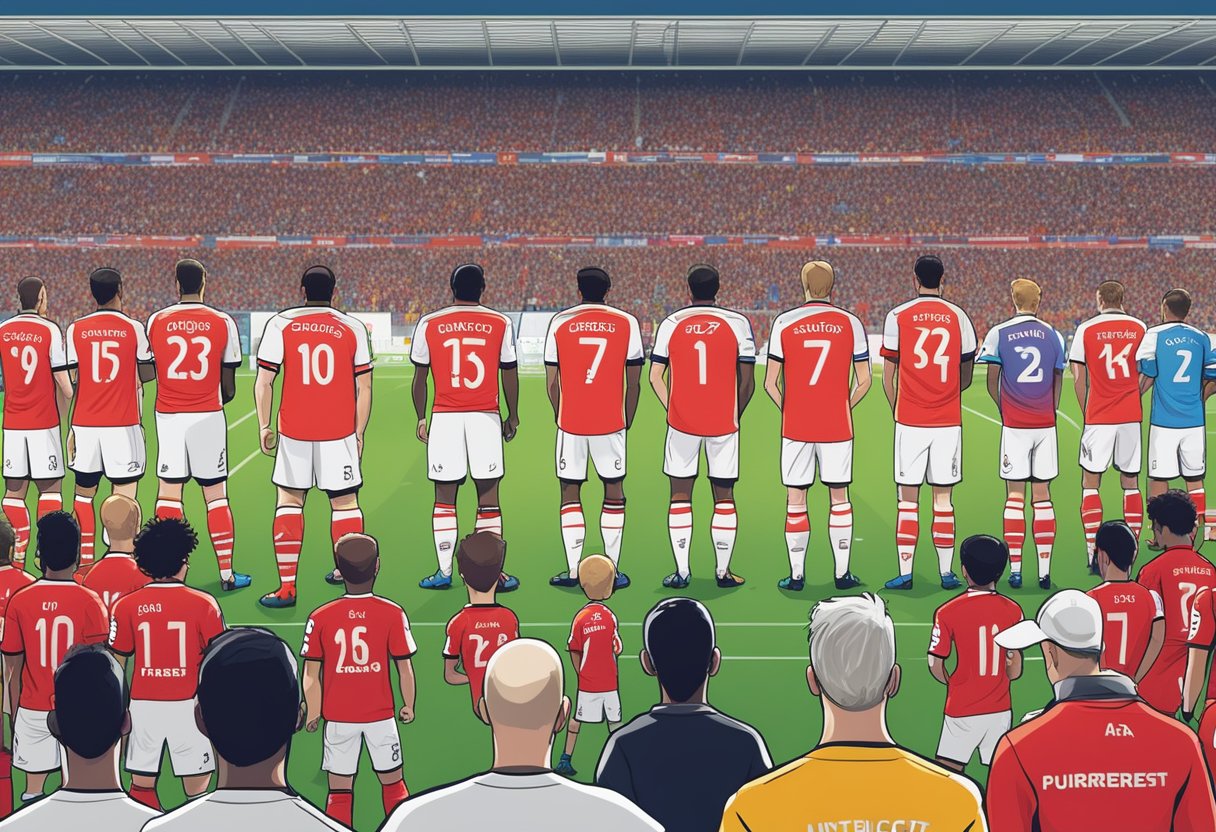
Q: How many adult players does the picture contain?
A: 12